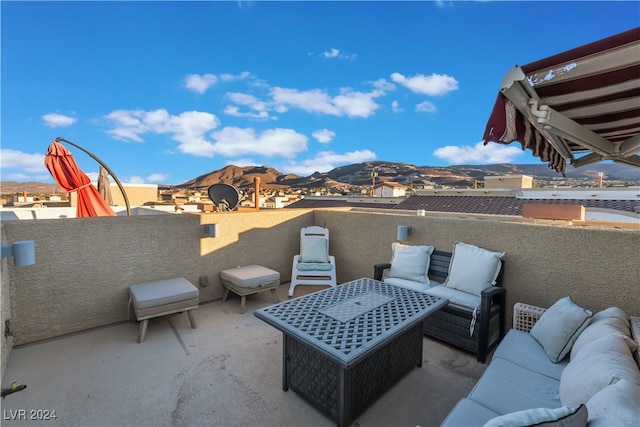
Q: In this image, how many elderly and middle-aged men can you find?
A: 0